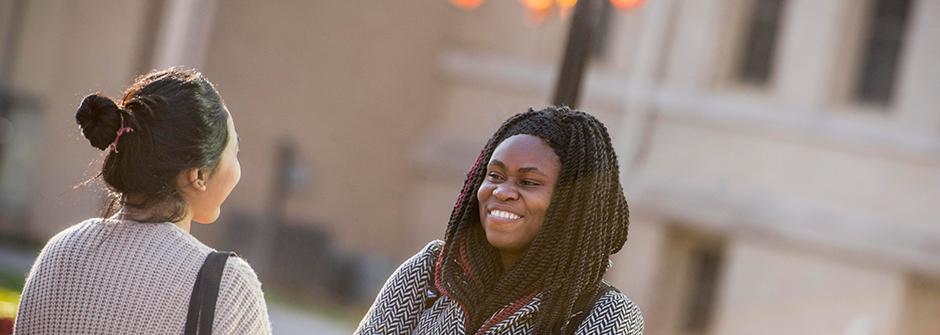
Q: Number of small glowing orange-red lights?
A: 4